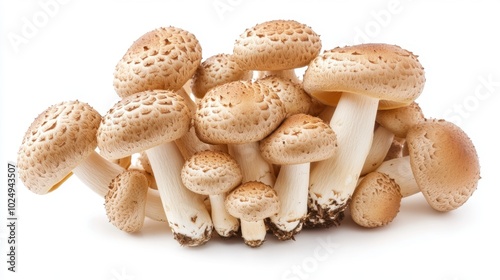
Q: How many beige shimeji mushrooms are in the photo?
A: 15